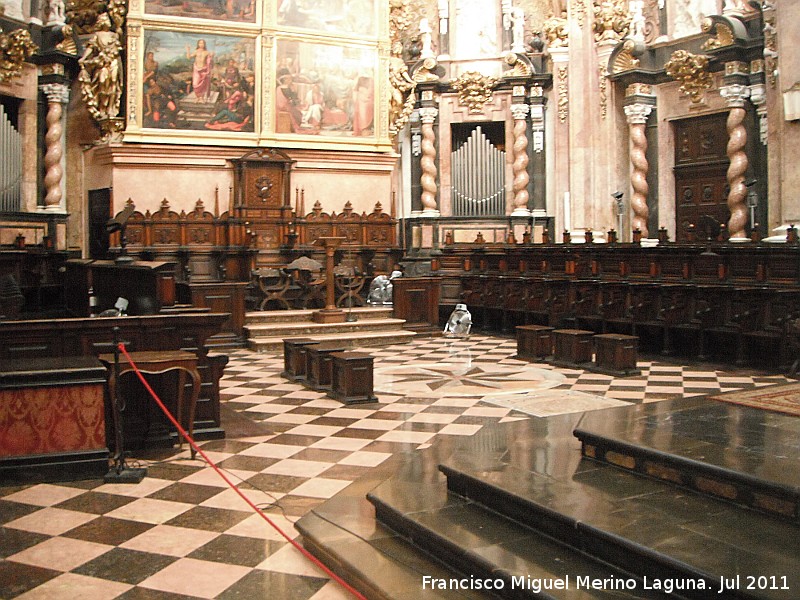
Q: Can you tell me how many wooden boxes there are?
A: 6